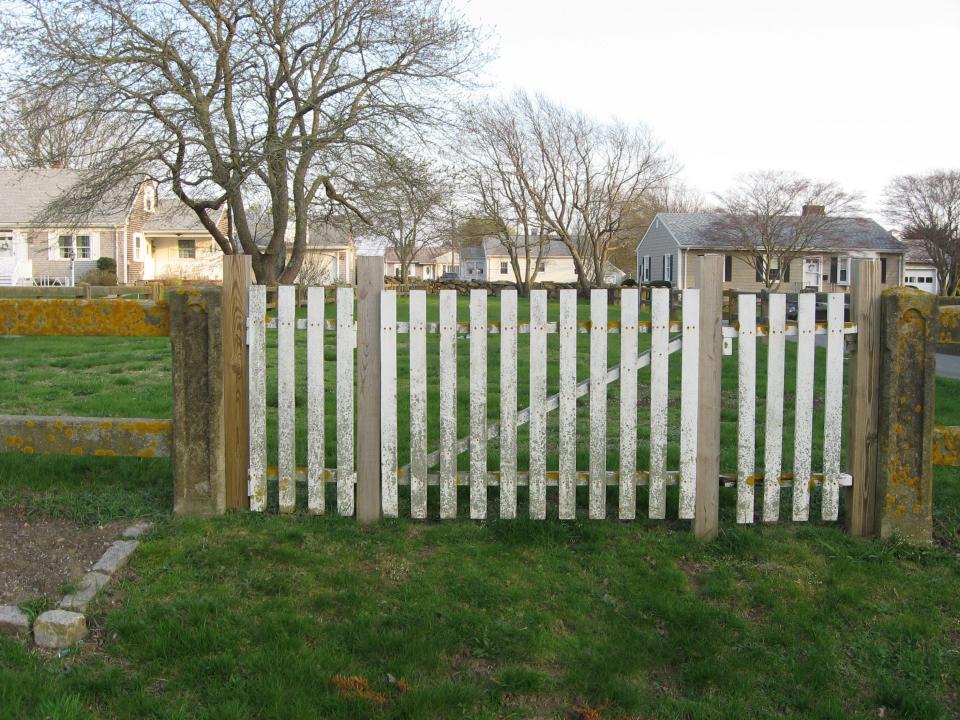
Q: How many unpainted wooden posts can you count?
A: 4